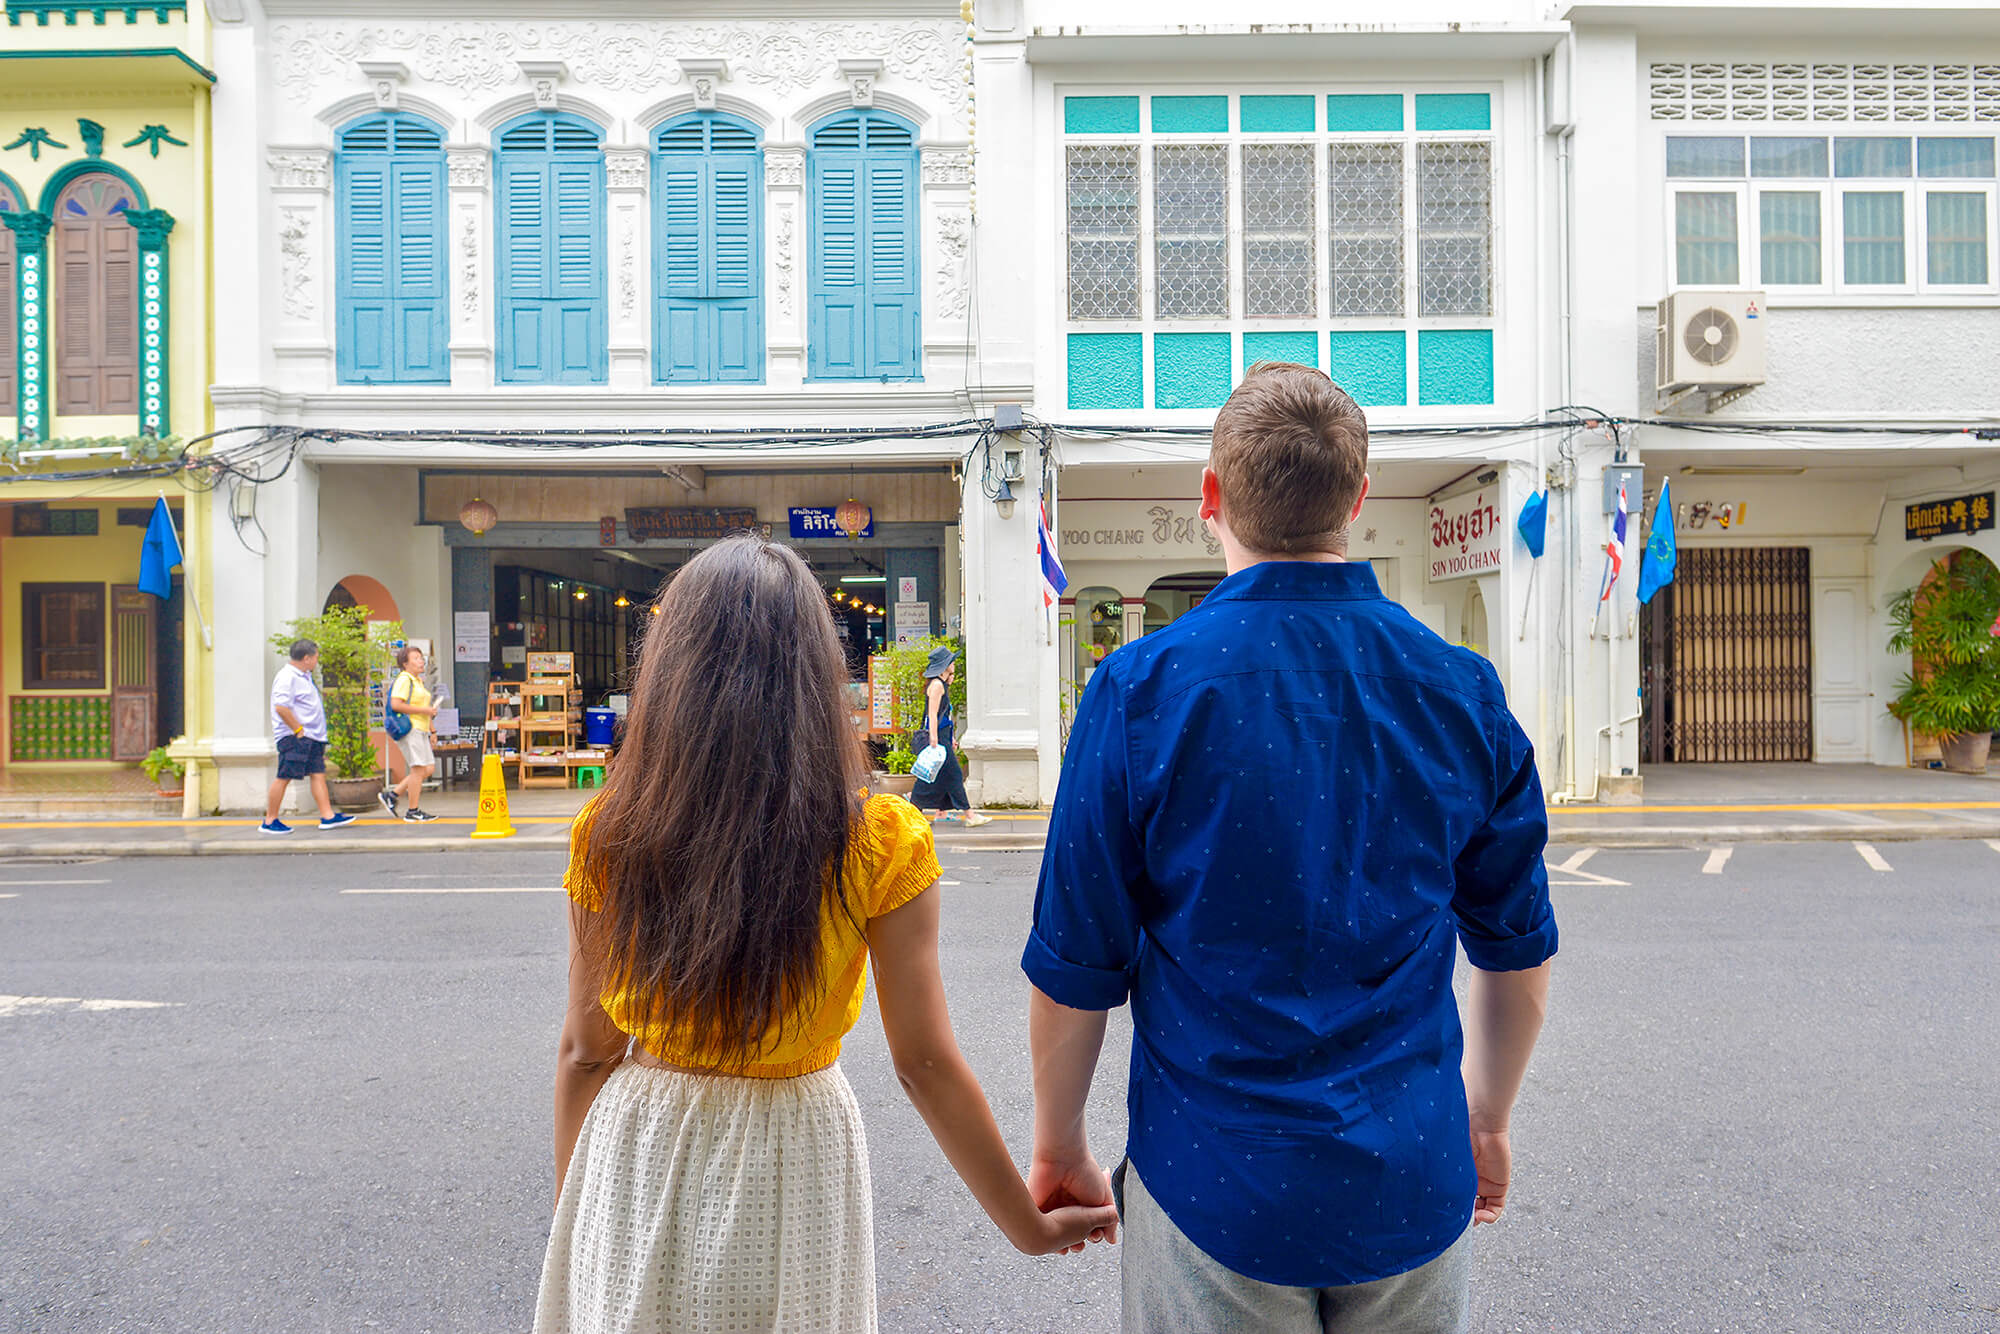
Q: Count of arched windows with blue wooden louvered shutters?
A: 4